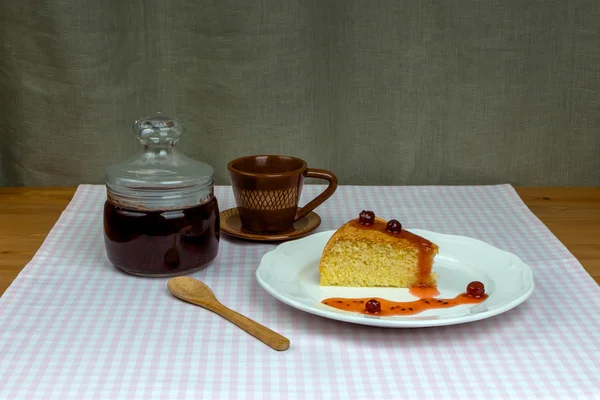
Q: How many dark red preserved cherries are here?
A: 4